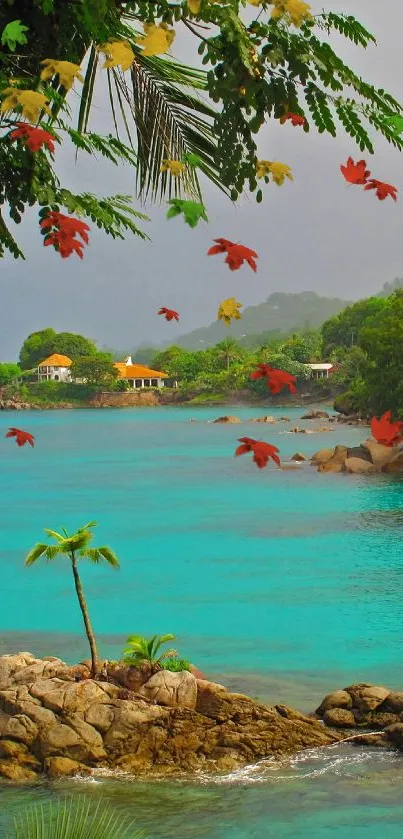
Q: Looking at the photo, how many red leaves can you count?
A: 12